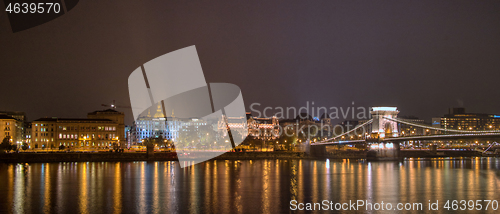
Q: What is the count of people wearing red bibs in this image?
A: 0